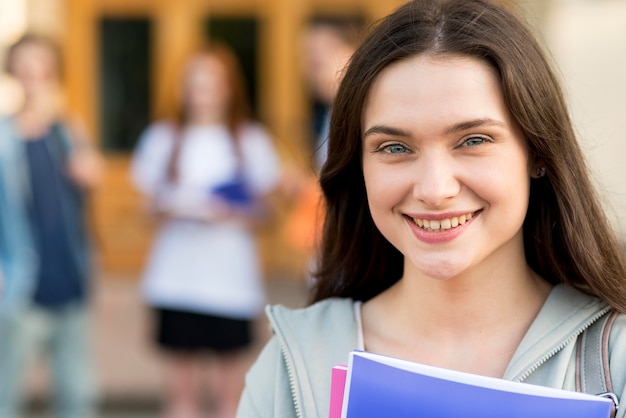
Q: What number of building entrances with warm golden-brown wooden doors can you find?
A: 1